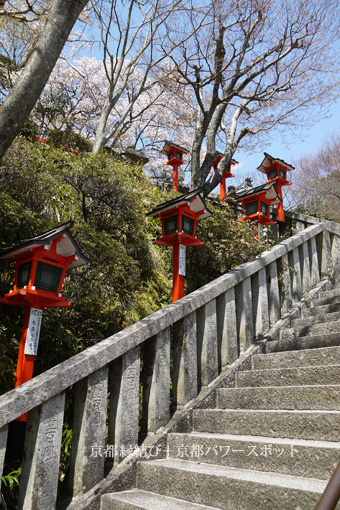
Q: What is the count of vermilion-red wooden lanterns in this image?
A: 6